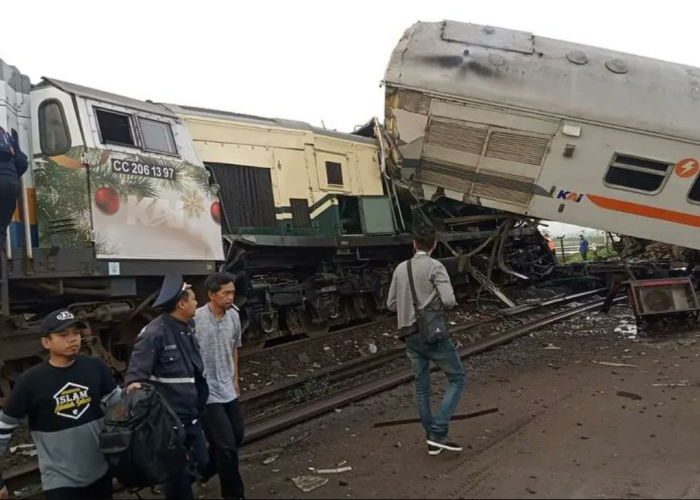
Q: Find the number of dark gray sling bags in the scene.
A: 1